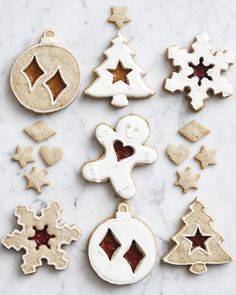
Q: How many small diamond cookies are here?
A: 2